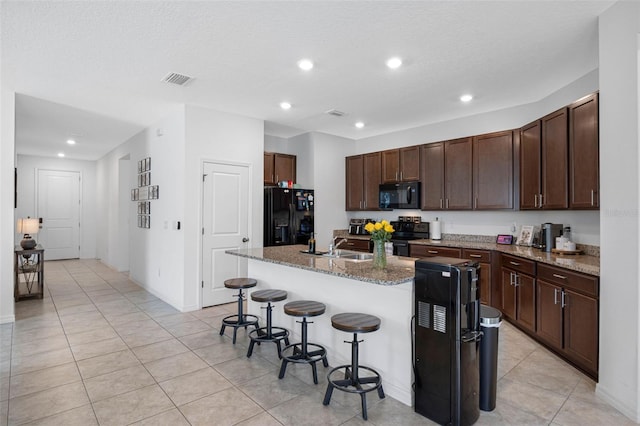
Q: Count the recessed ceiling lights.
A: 7